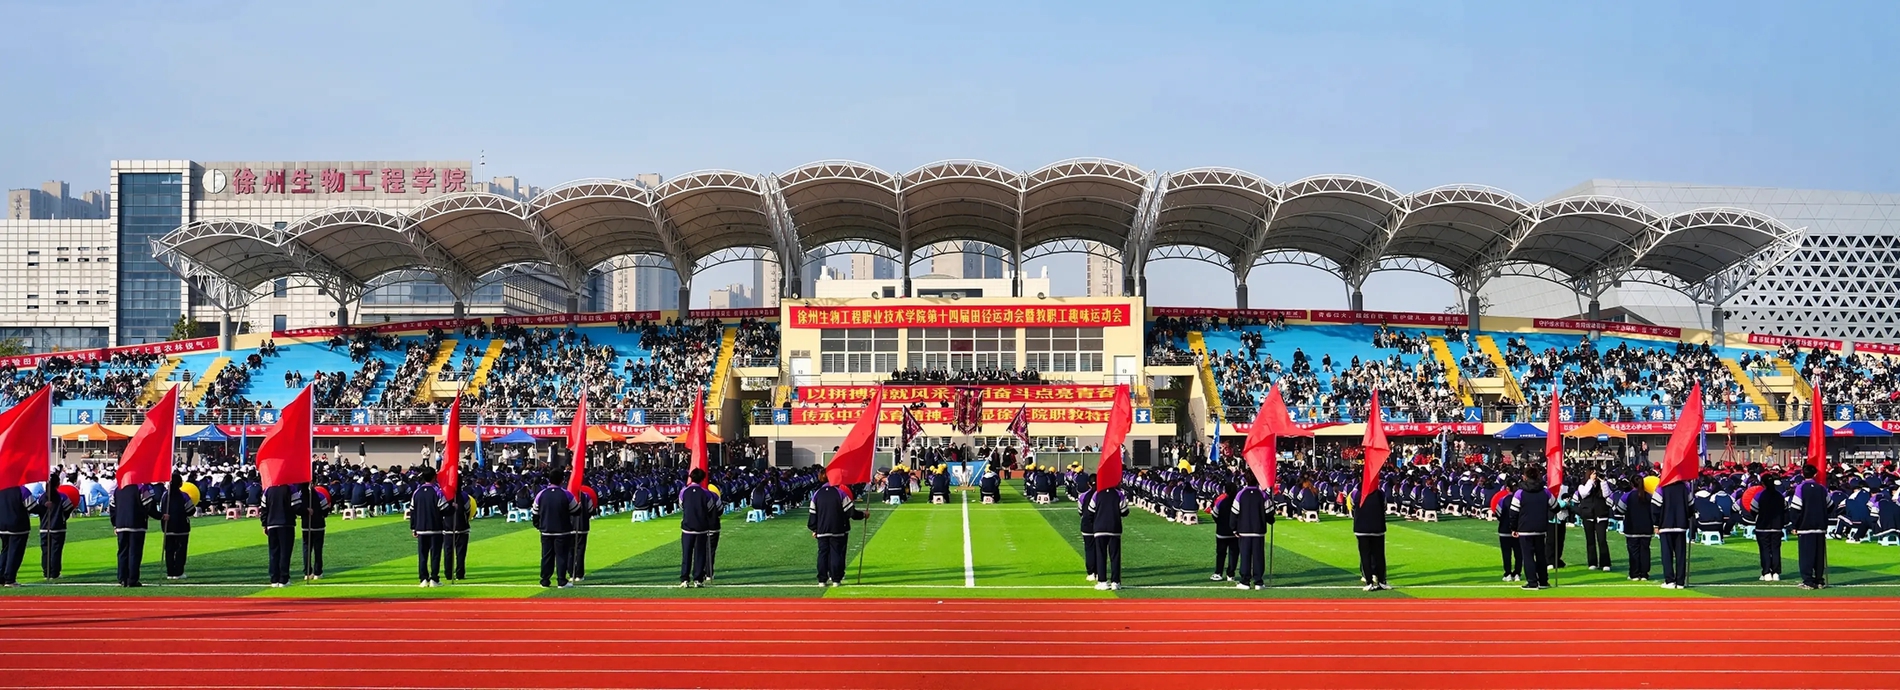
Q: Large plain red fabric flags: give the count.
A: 13